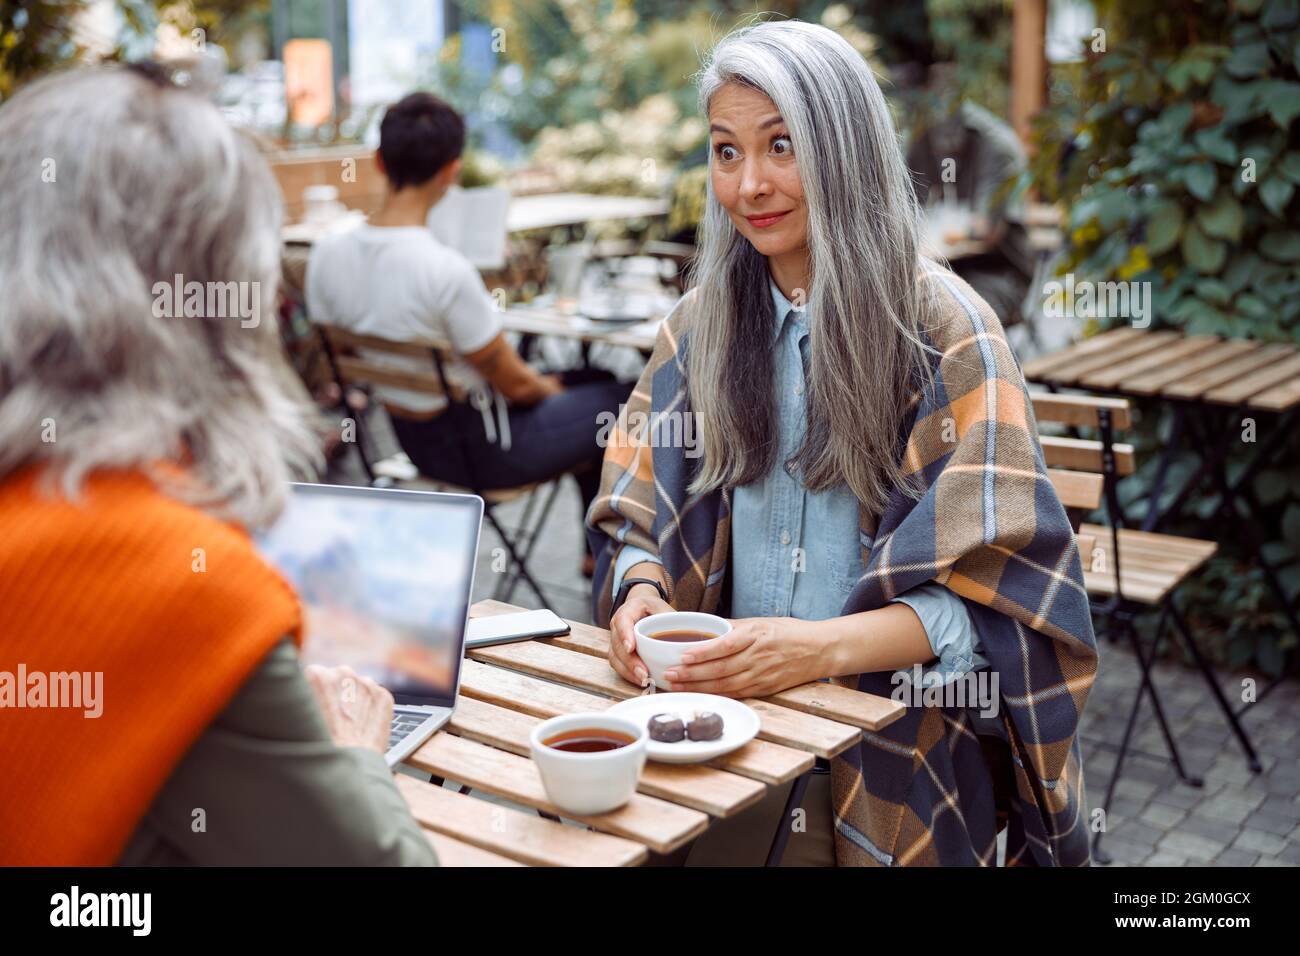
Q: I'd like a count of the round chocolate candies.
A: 2